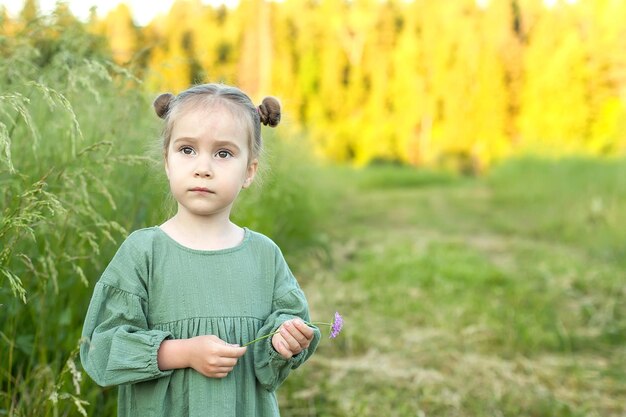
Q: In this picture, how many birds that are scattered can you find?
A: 0